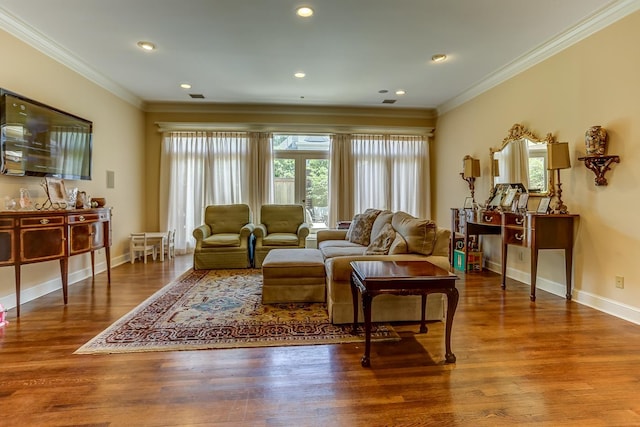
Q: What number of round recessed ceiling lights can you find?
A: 6